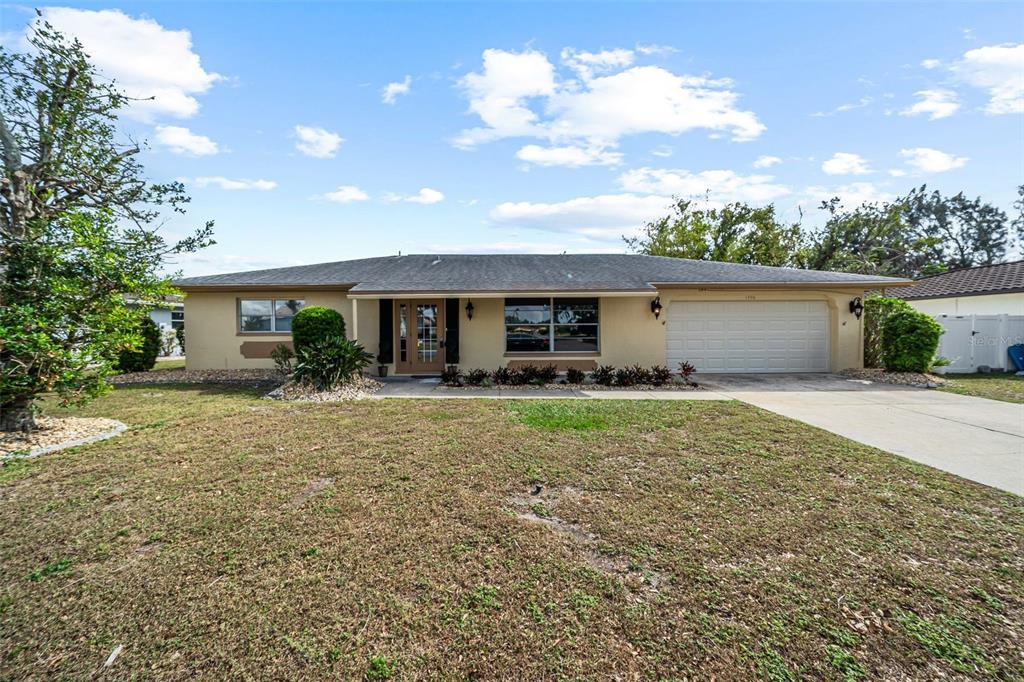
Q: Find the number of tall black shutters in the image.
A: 2